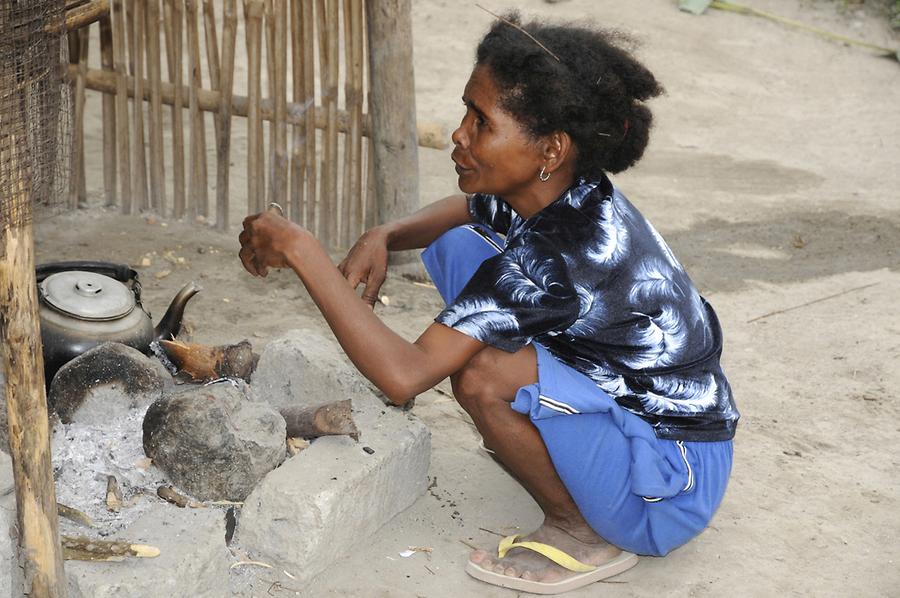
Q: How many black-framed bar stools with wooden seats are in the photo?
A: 0